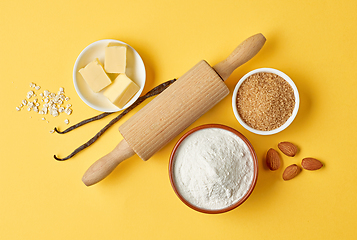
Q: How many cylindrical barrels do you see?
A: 1